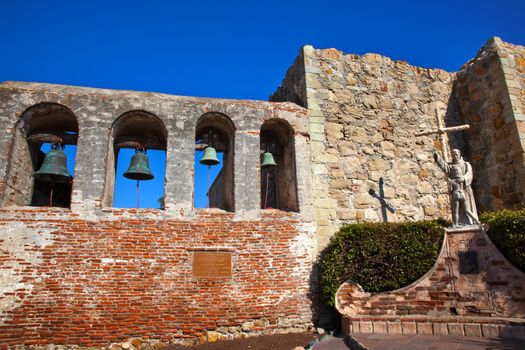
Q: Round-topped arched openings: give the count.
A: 4